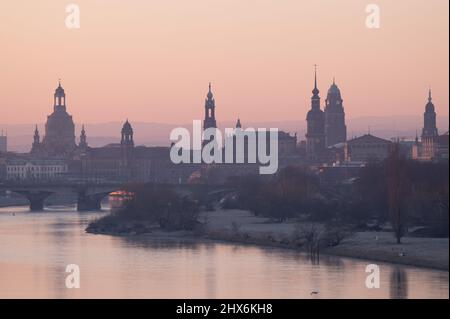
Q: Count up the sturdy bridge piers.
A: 2